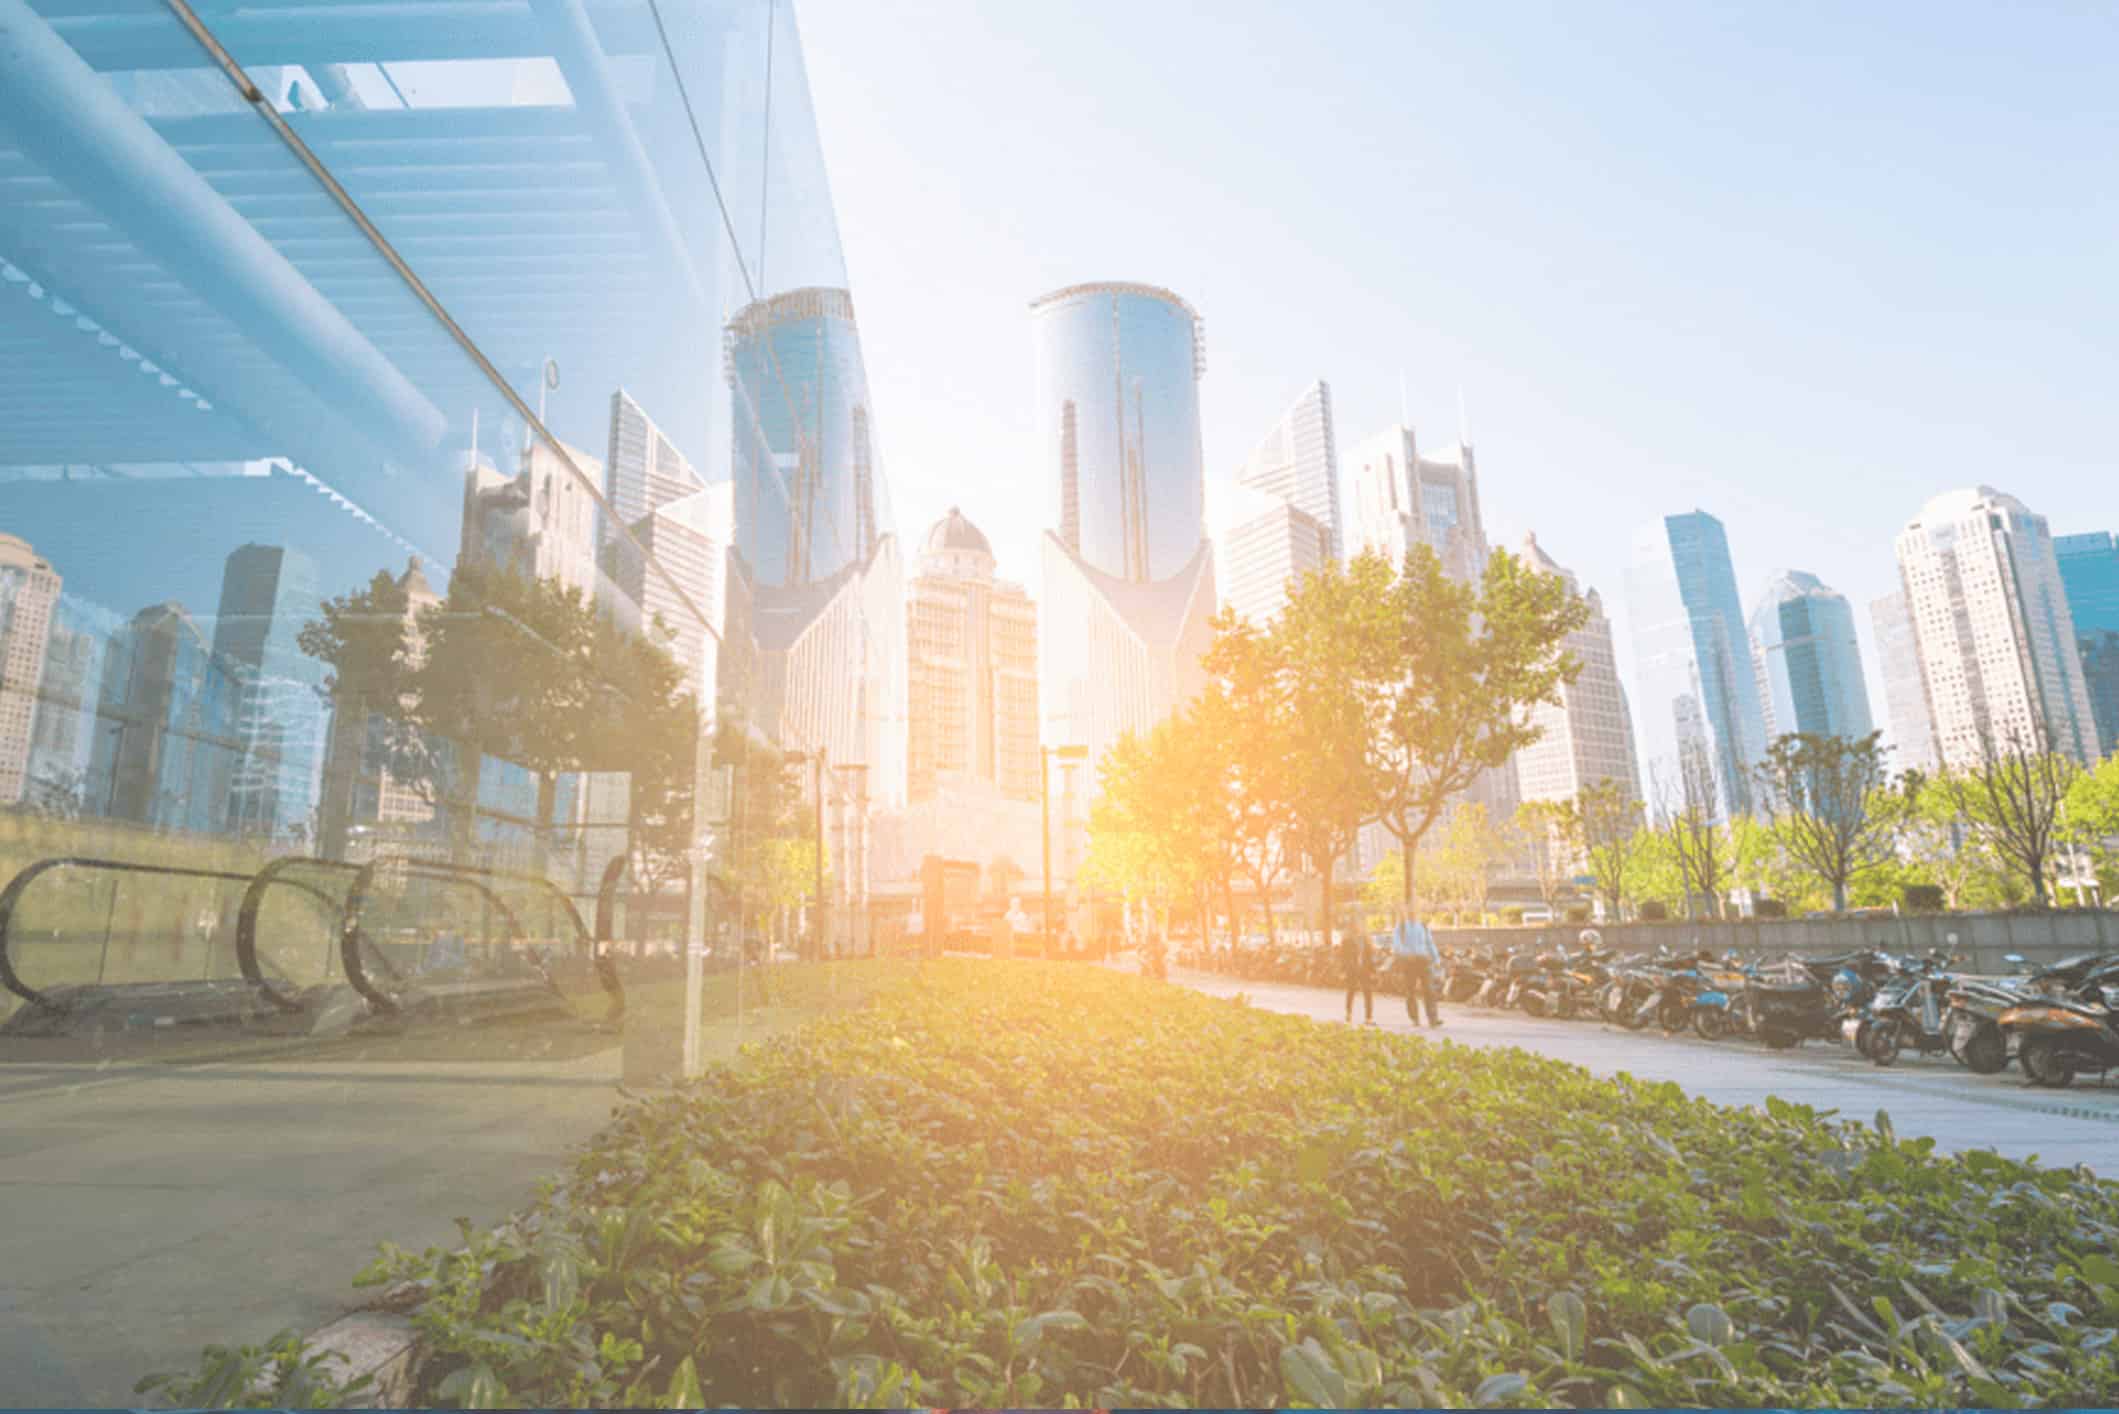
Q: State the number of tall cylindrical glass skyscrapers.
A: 2